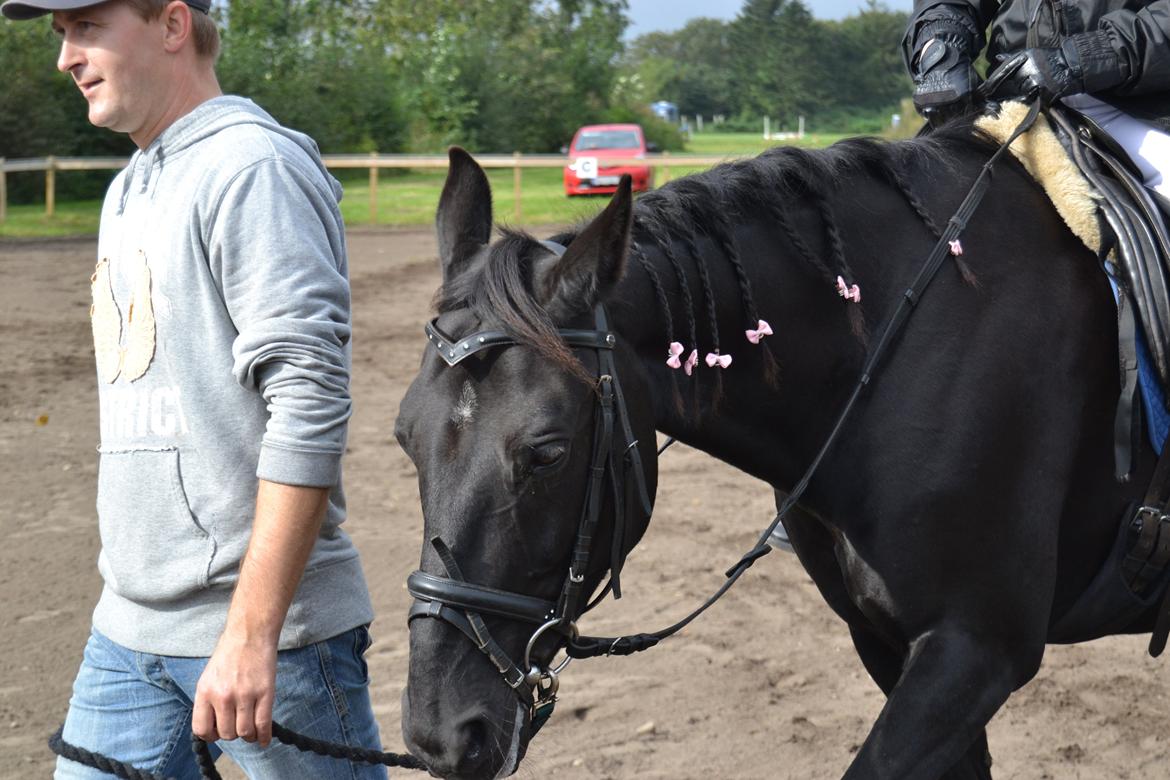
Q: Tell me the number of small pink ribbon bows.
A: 7